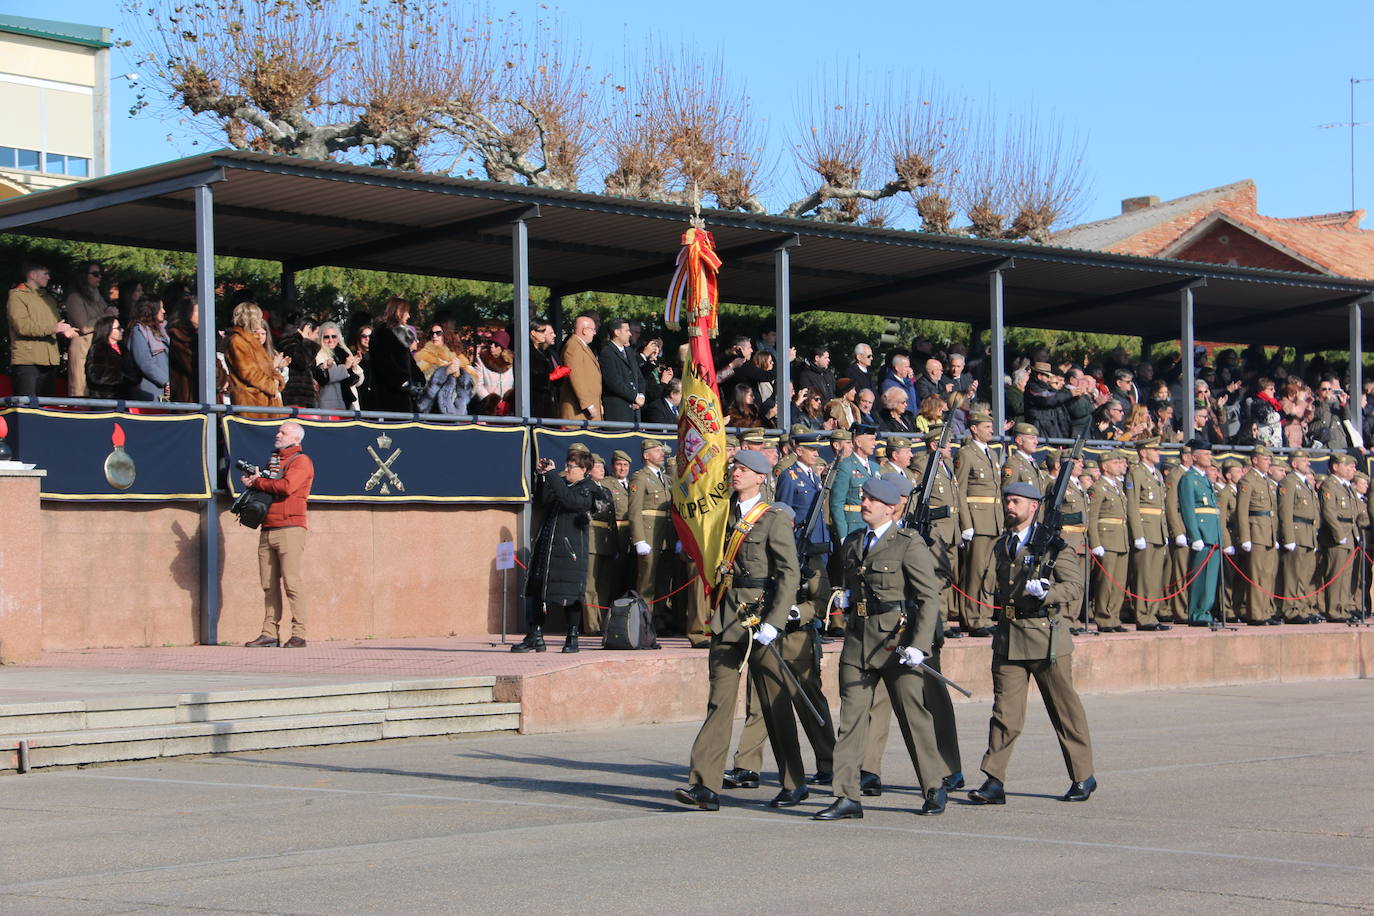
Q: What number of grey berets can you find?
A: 5